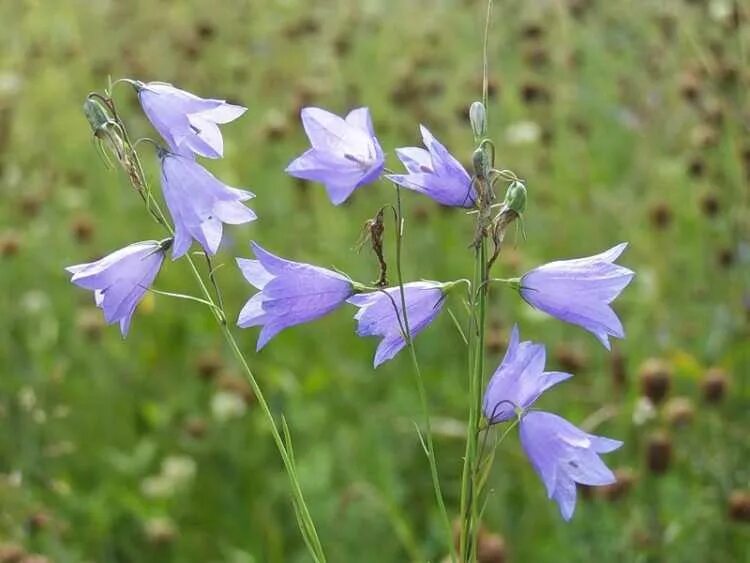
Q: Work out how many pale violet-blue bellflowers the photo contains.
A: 10